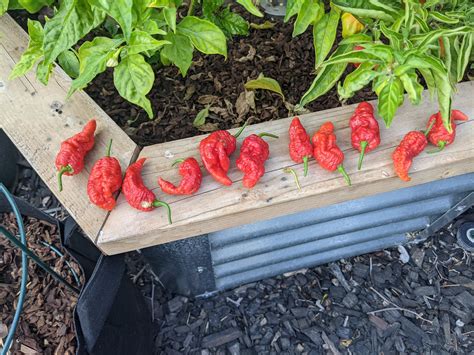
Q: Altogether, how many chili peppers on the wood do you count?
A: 11